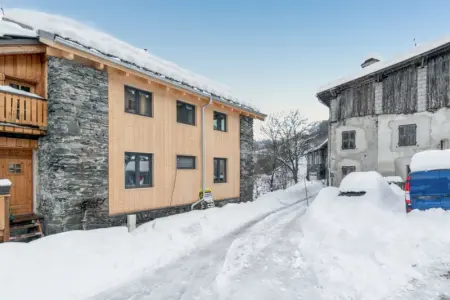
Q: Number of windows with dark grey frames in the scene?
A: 6